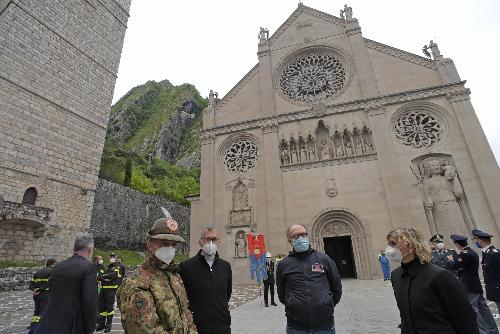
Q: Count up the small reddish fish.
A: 0